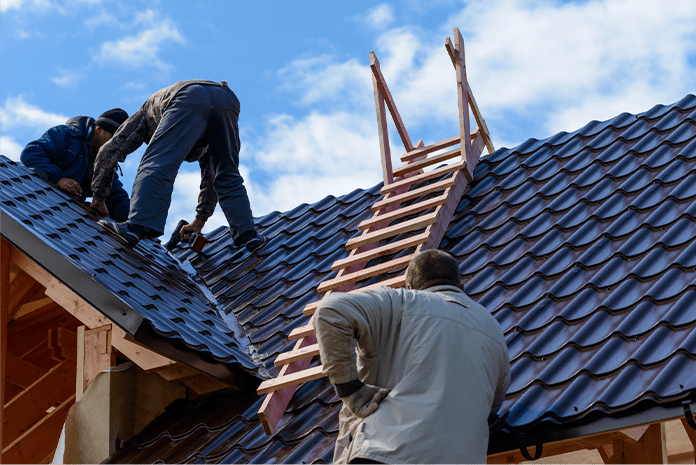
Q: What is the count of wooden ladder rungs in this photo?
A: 12